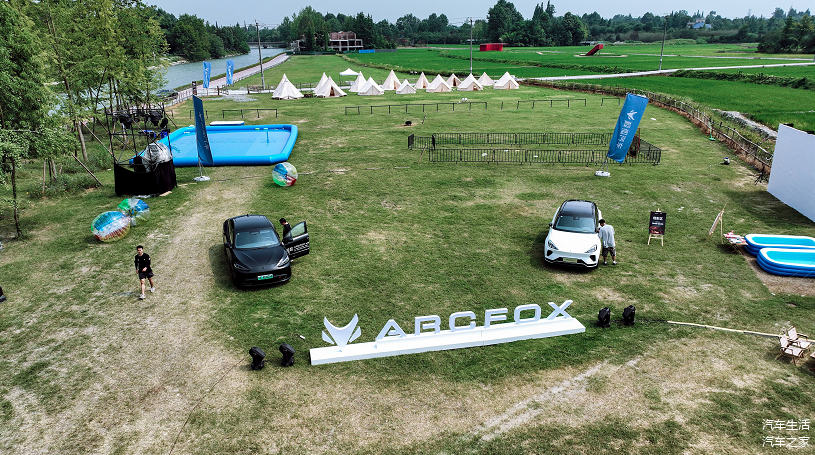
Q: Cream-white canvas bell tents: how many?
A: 13